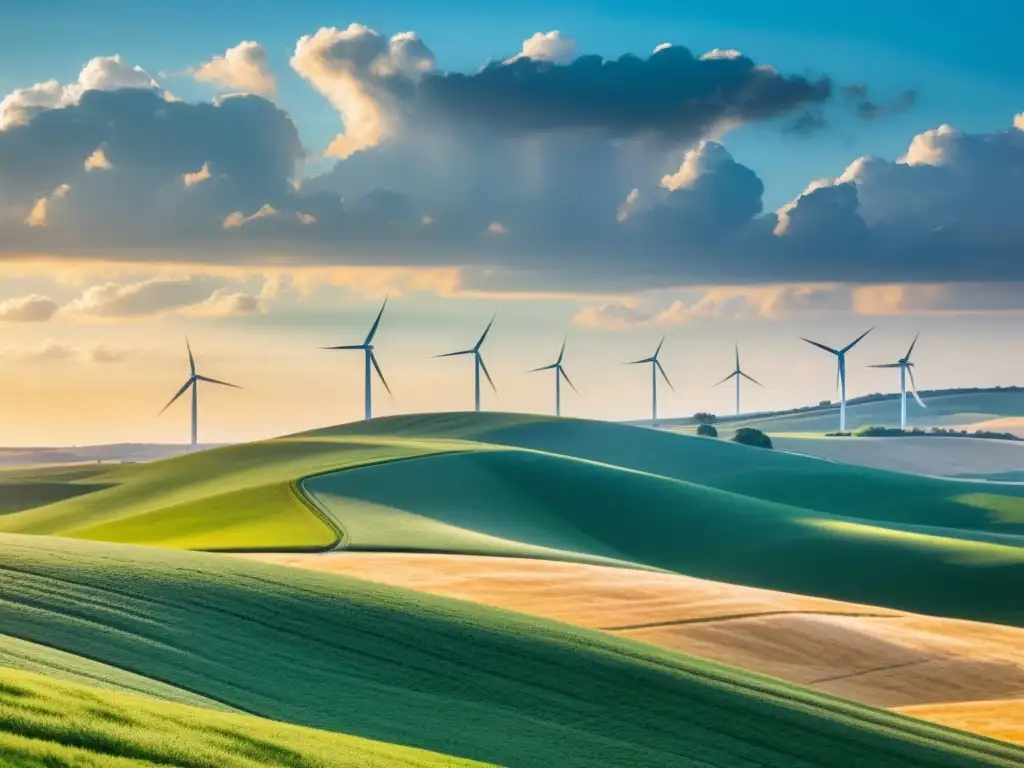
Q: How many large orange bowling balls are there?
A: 0